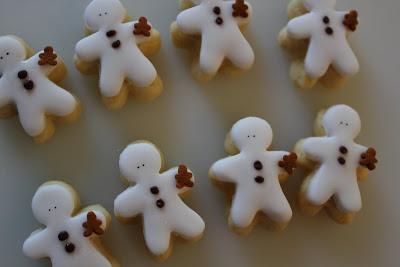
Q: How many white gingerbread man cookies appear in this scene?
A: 8